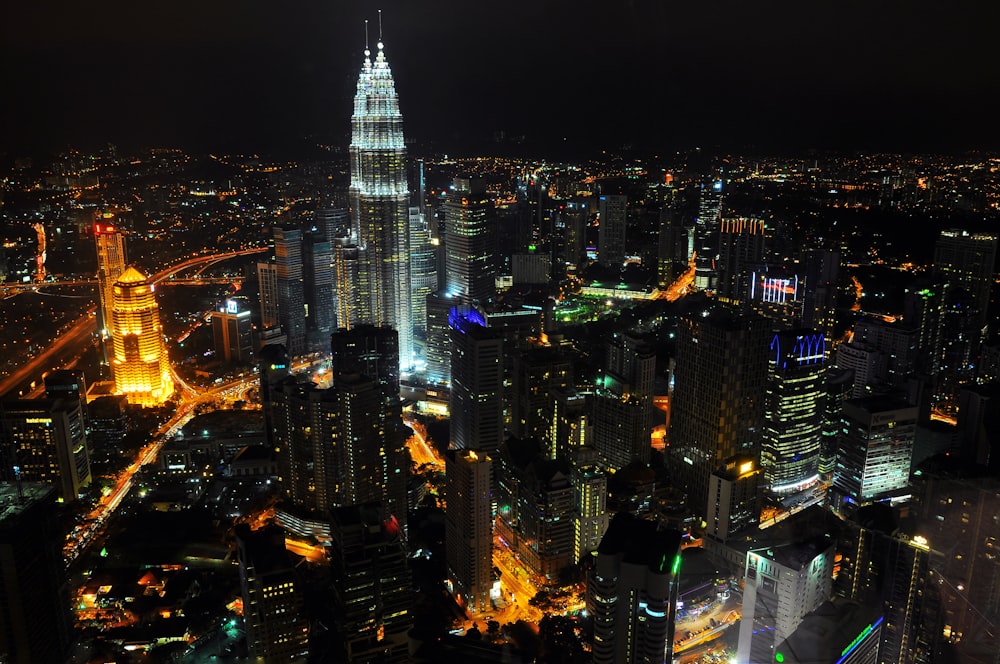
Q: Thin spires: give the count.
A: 2